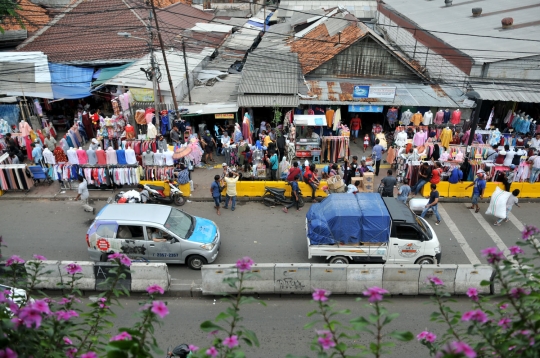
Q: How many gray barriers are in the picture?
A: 12